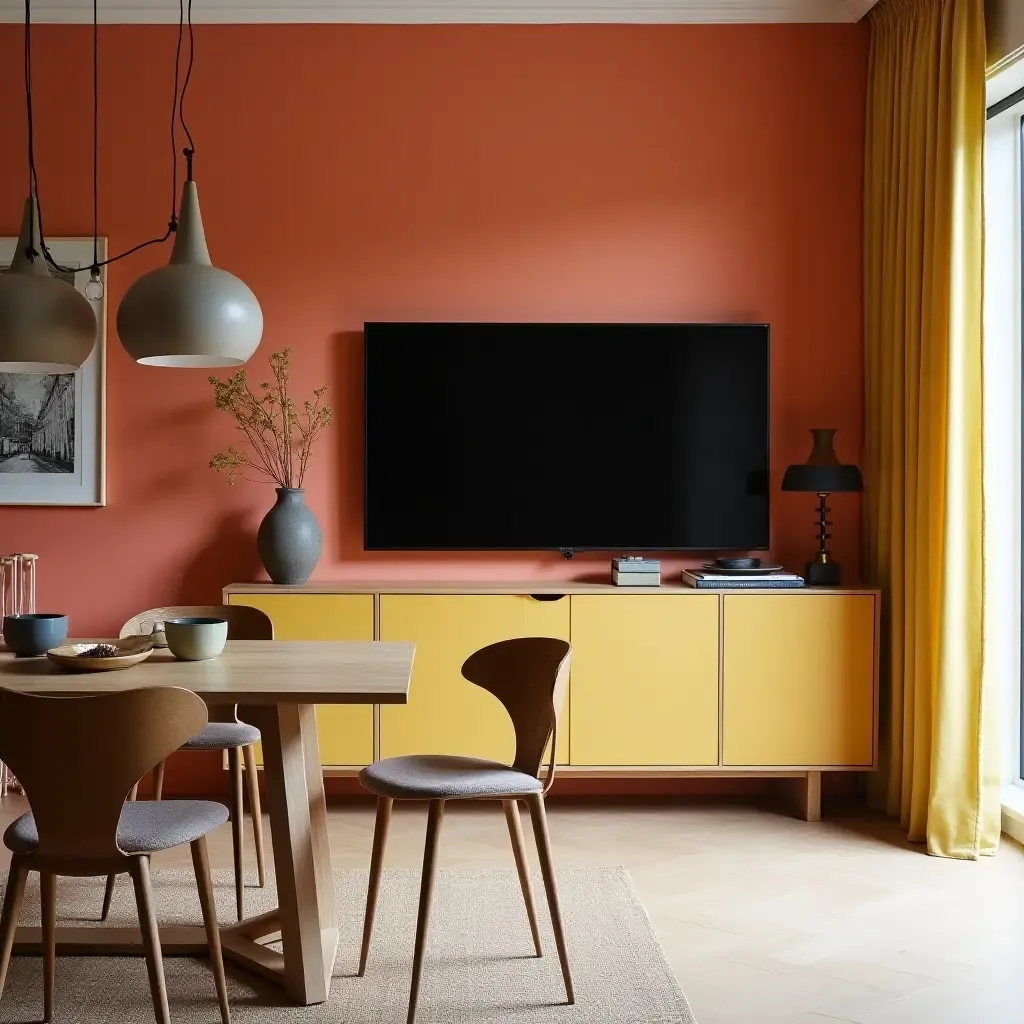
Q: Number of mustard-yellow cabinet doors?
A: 4